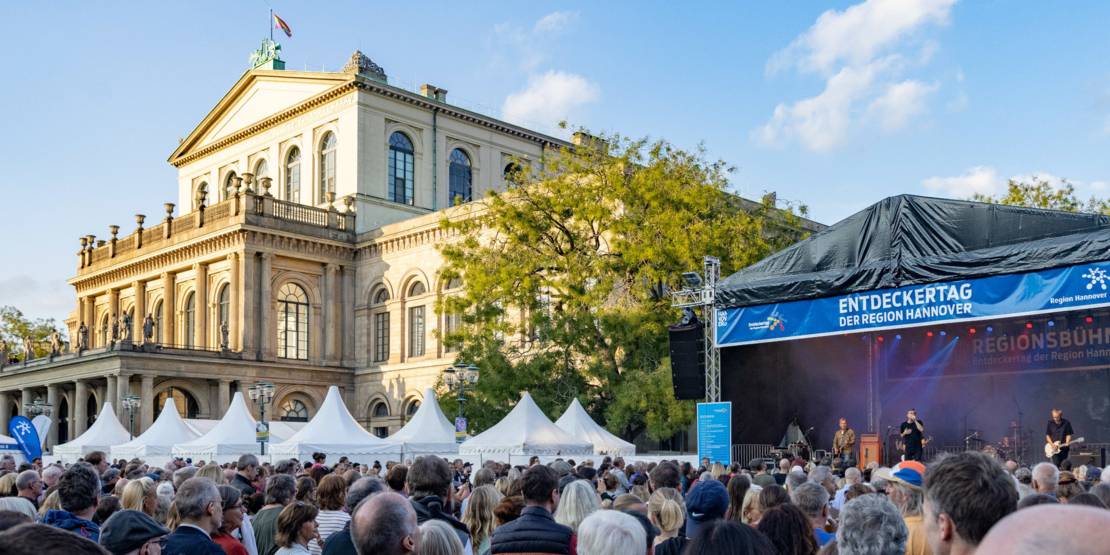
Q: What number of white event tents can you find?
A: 7